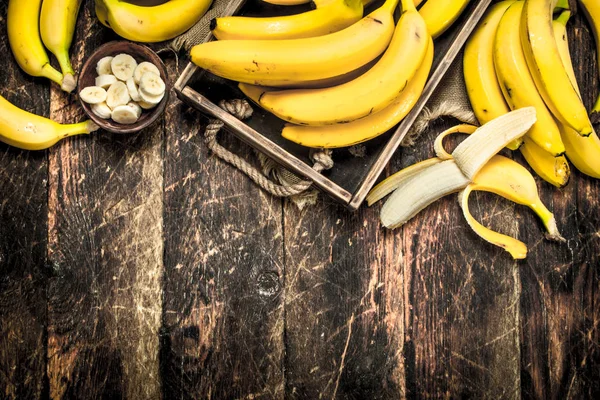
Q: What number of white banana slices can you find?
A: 13